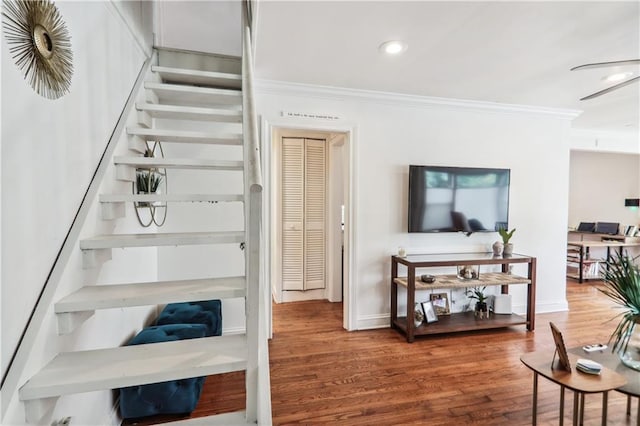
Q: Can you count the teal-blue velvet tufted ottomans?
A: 2